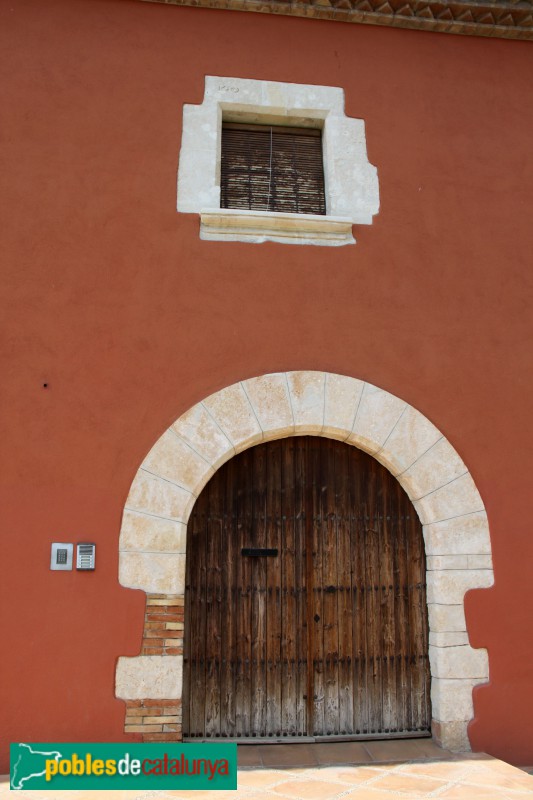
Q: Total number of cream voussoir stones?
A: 13